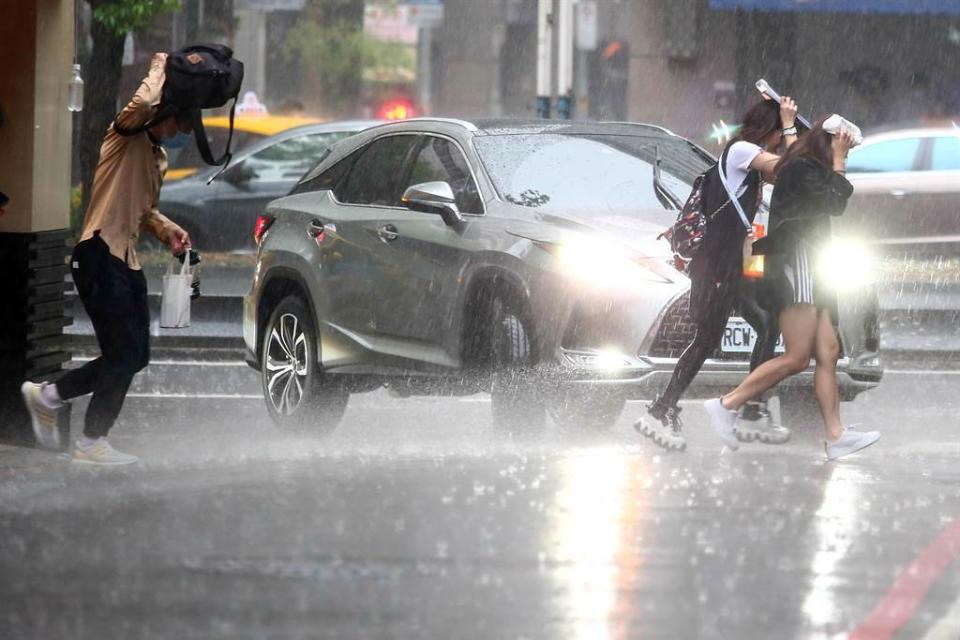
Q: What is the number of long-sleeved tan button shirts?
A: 1